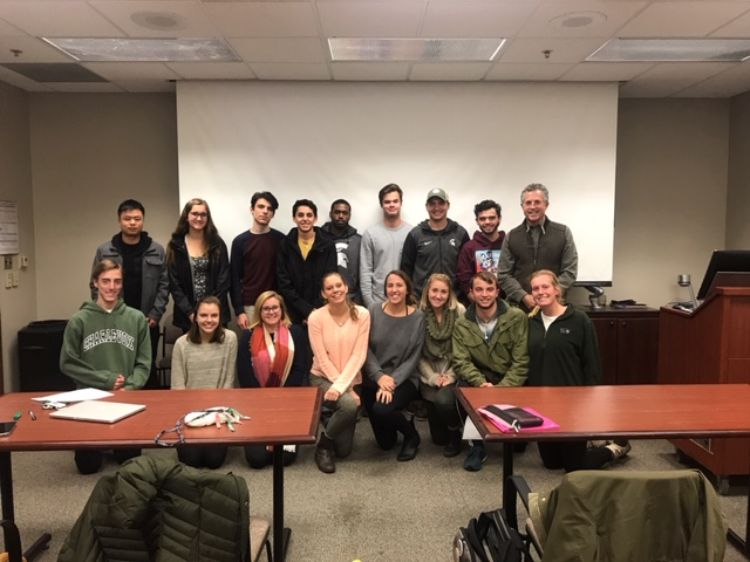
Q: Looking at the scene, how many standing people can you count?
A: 9